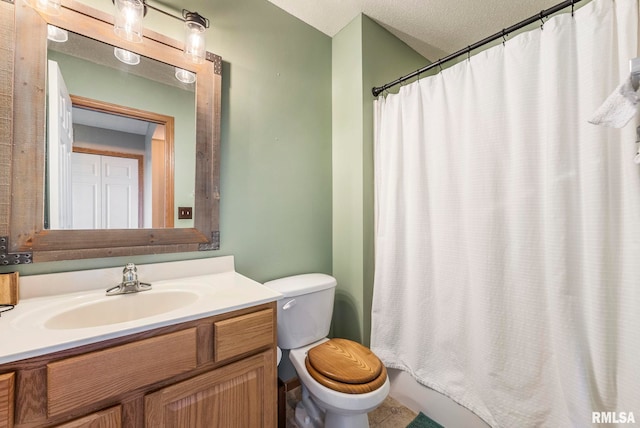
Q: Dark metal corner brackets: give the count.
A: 3